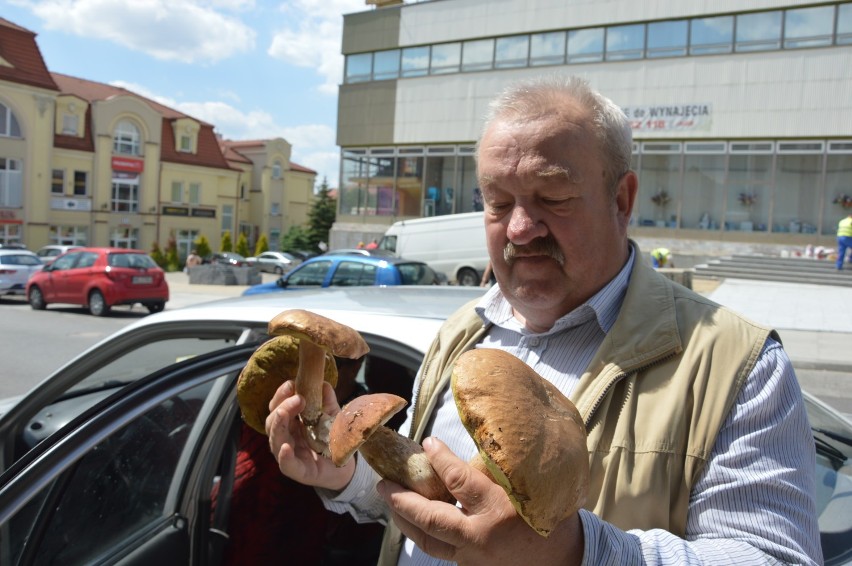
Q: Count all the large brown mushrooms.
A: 4